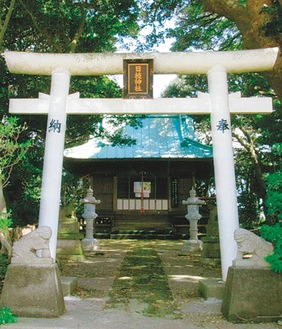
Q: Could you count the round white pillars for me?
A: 2